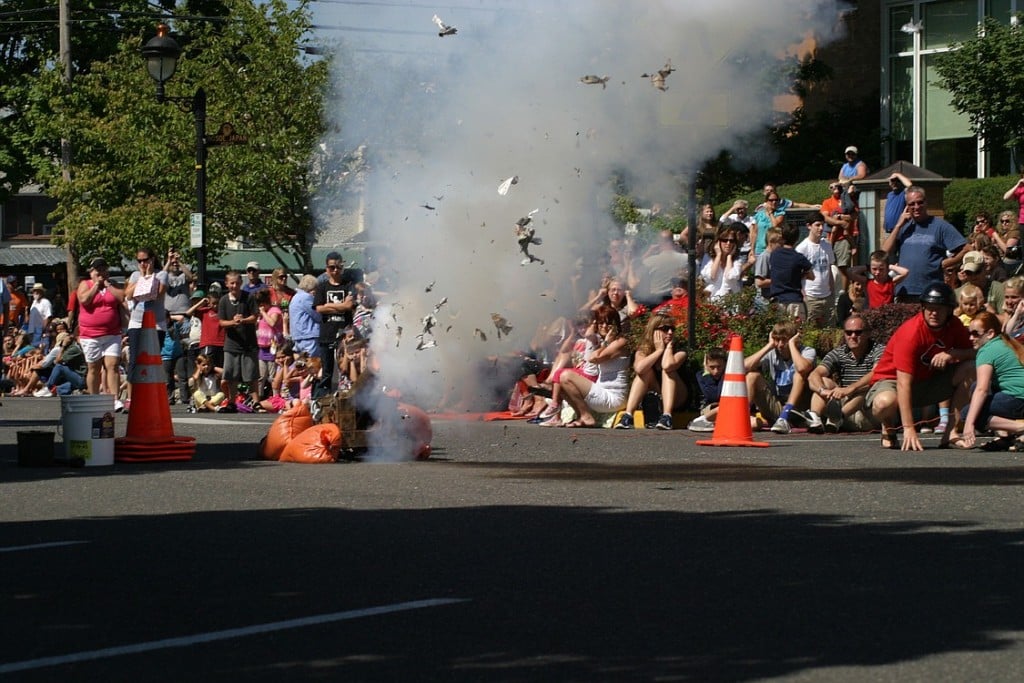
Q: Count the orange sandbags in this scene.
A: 3